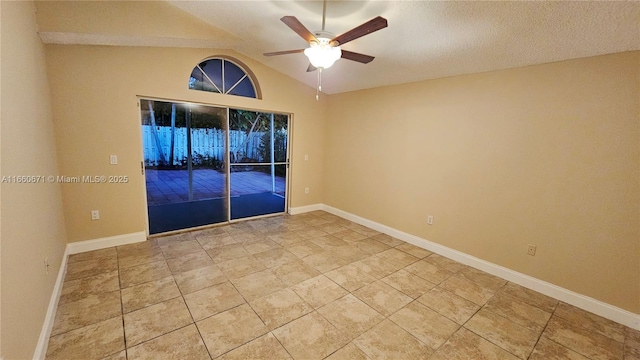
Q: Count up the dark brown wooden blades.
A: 5